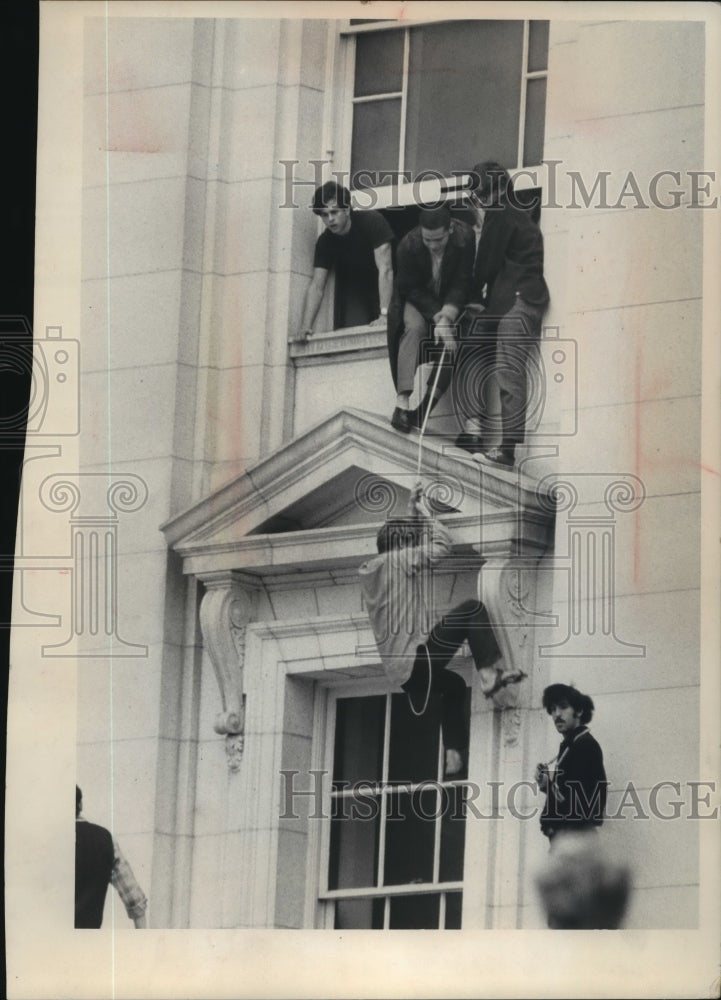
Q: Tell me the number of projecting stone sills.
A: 1